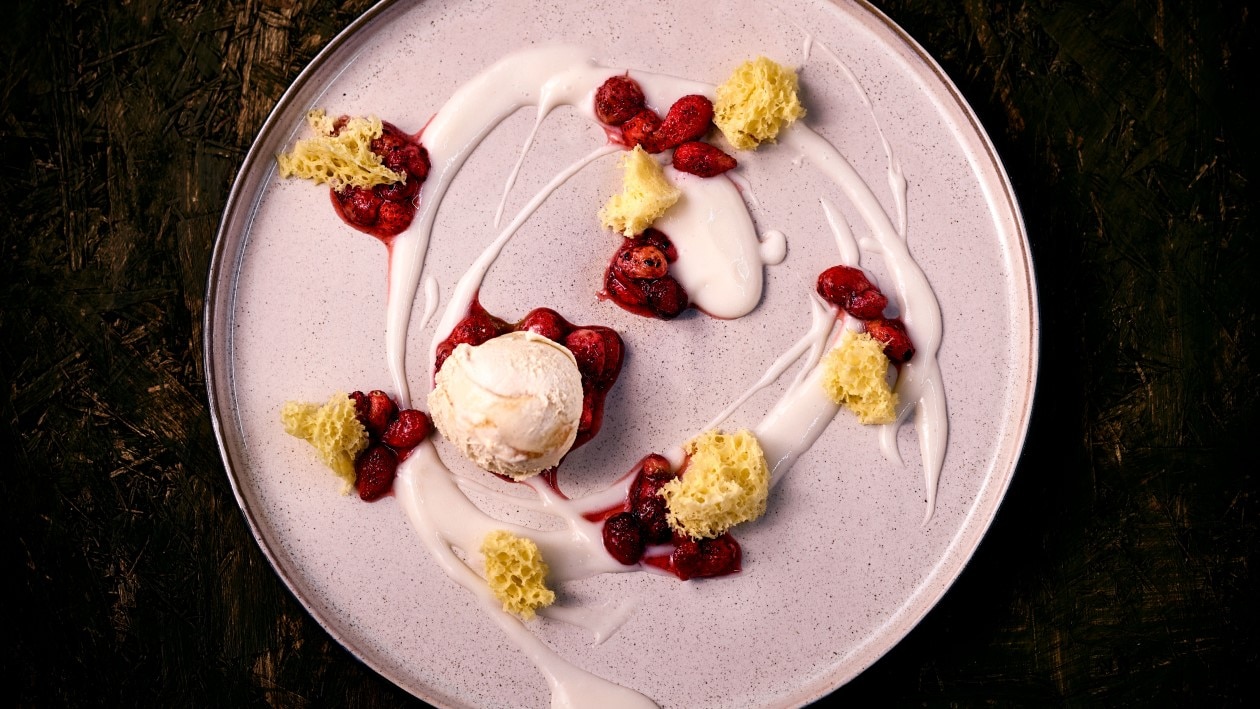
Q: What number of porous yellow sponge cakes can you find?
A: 7